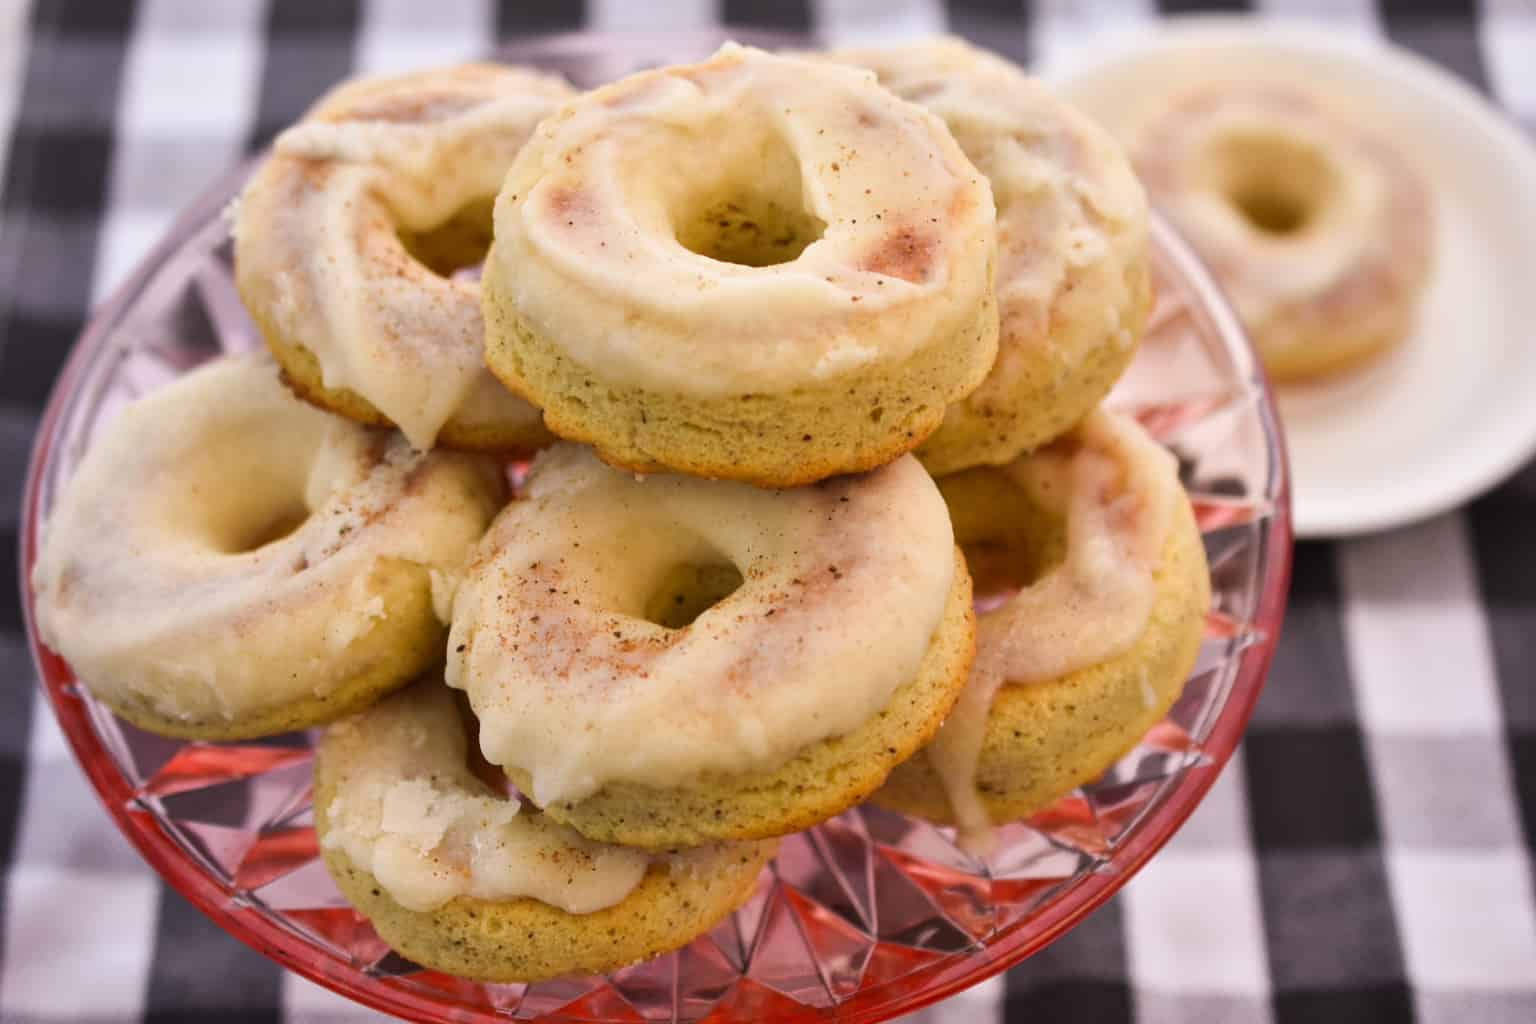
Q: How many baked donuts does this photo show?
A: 8